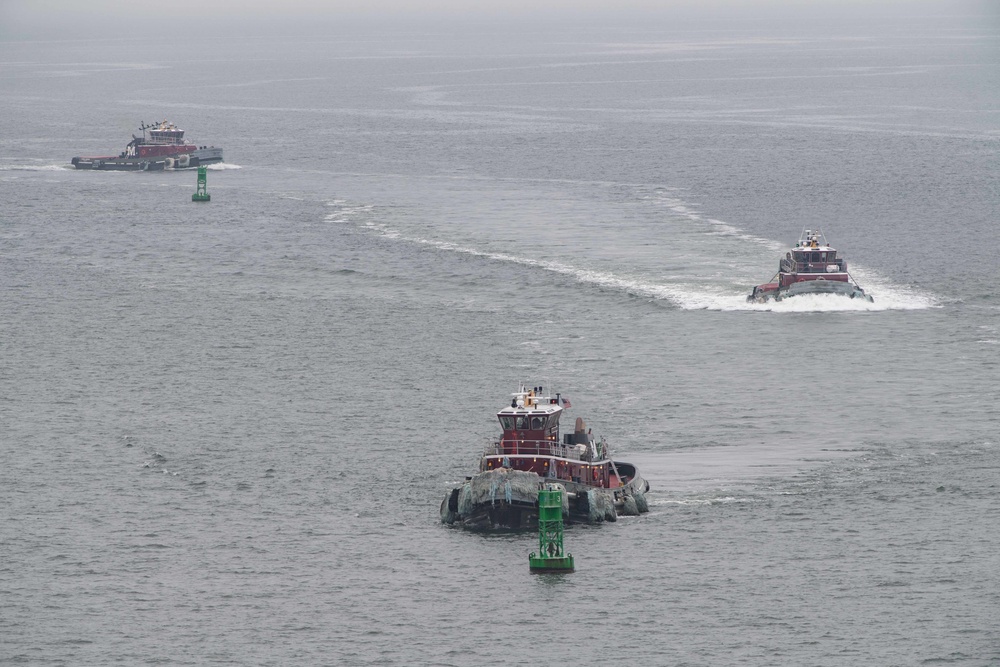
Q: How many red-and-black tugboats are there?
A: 3